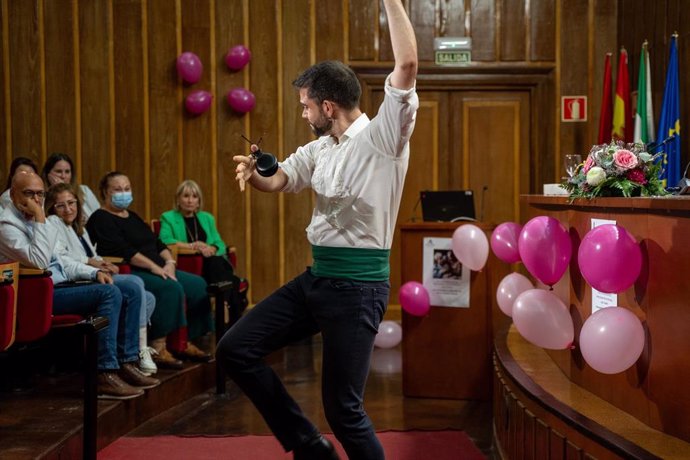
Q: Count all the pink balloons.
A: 13